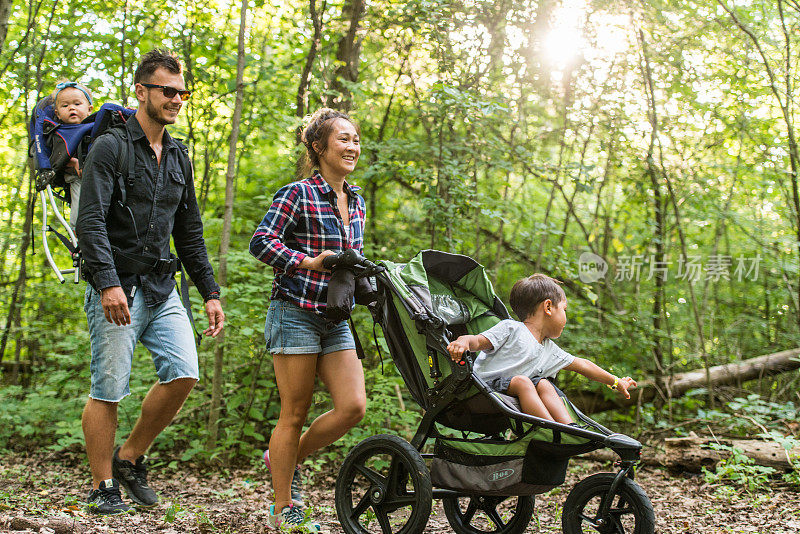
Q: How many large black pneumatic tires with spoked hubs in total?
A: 3